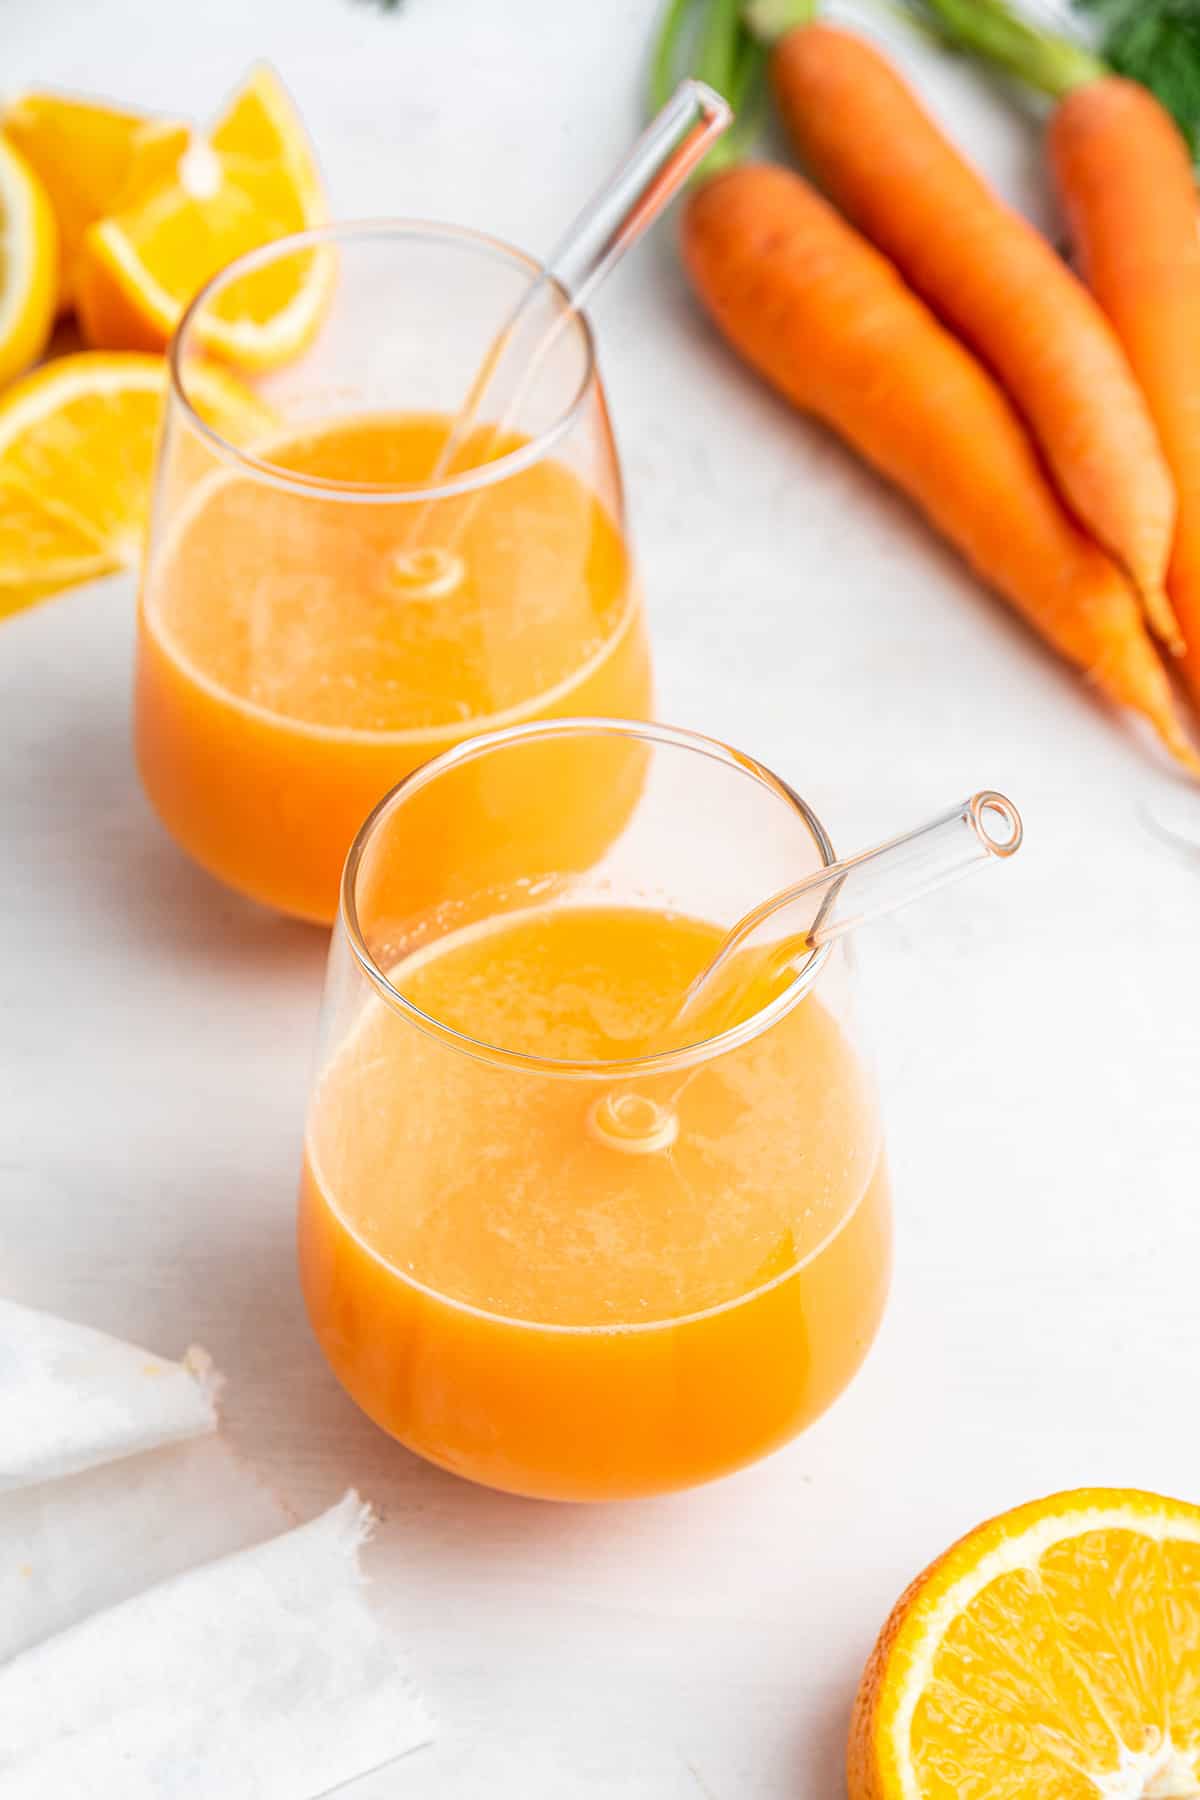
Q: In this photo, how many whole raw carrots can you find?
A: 3